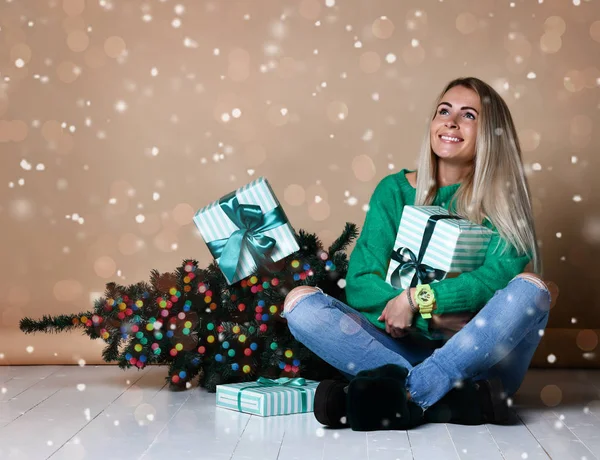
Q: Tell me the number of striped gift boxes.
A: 3